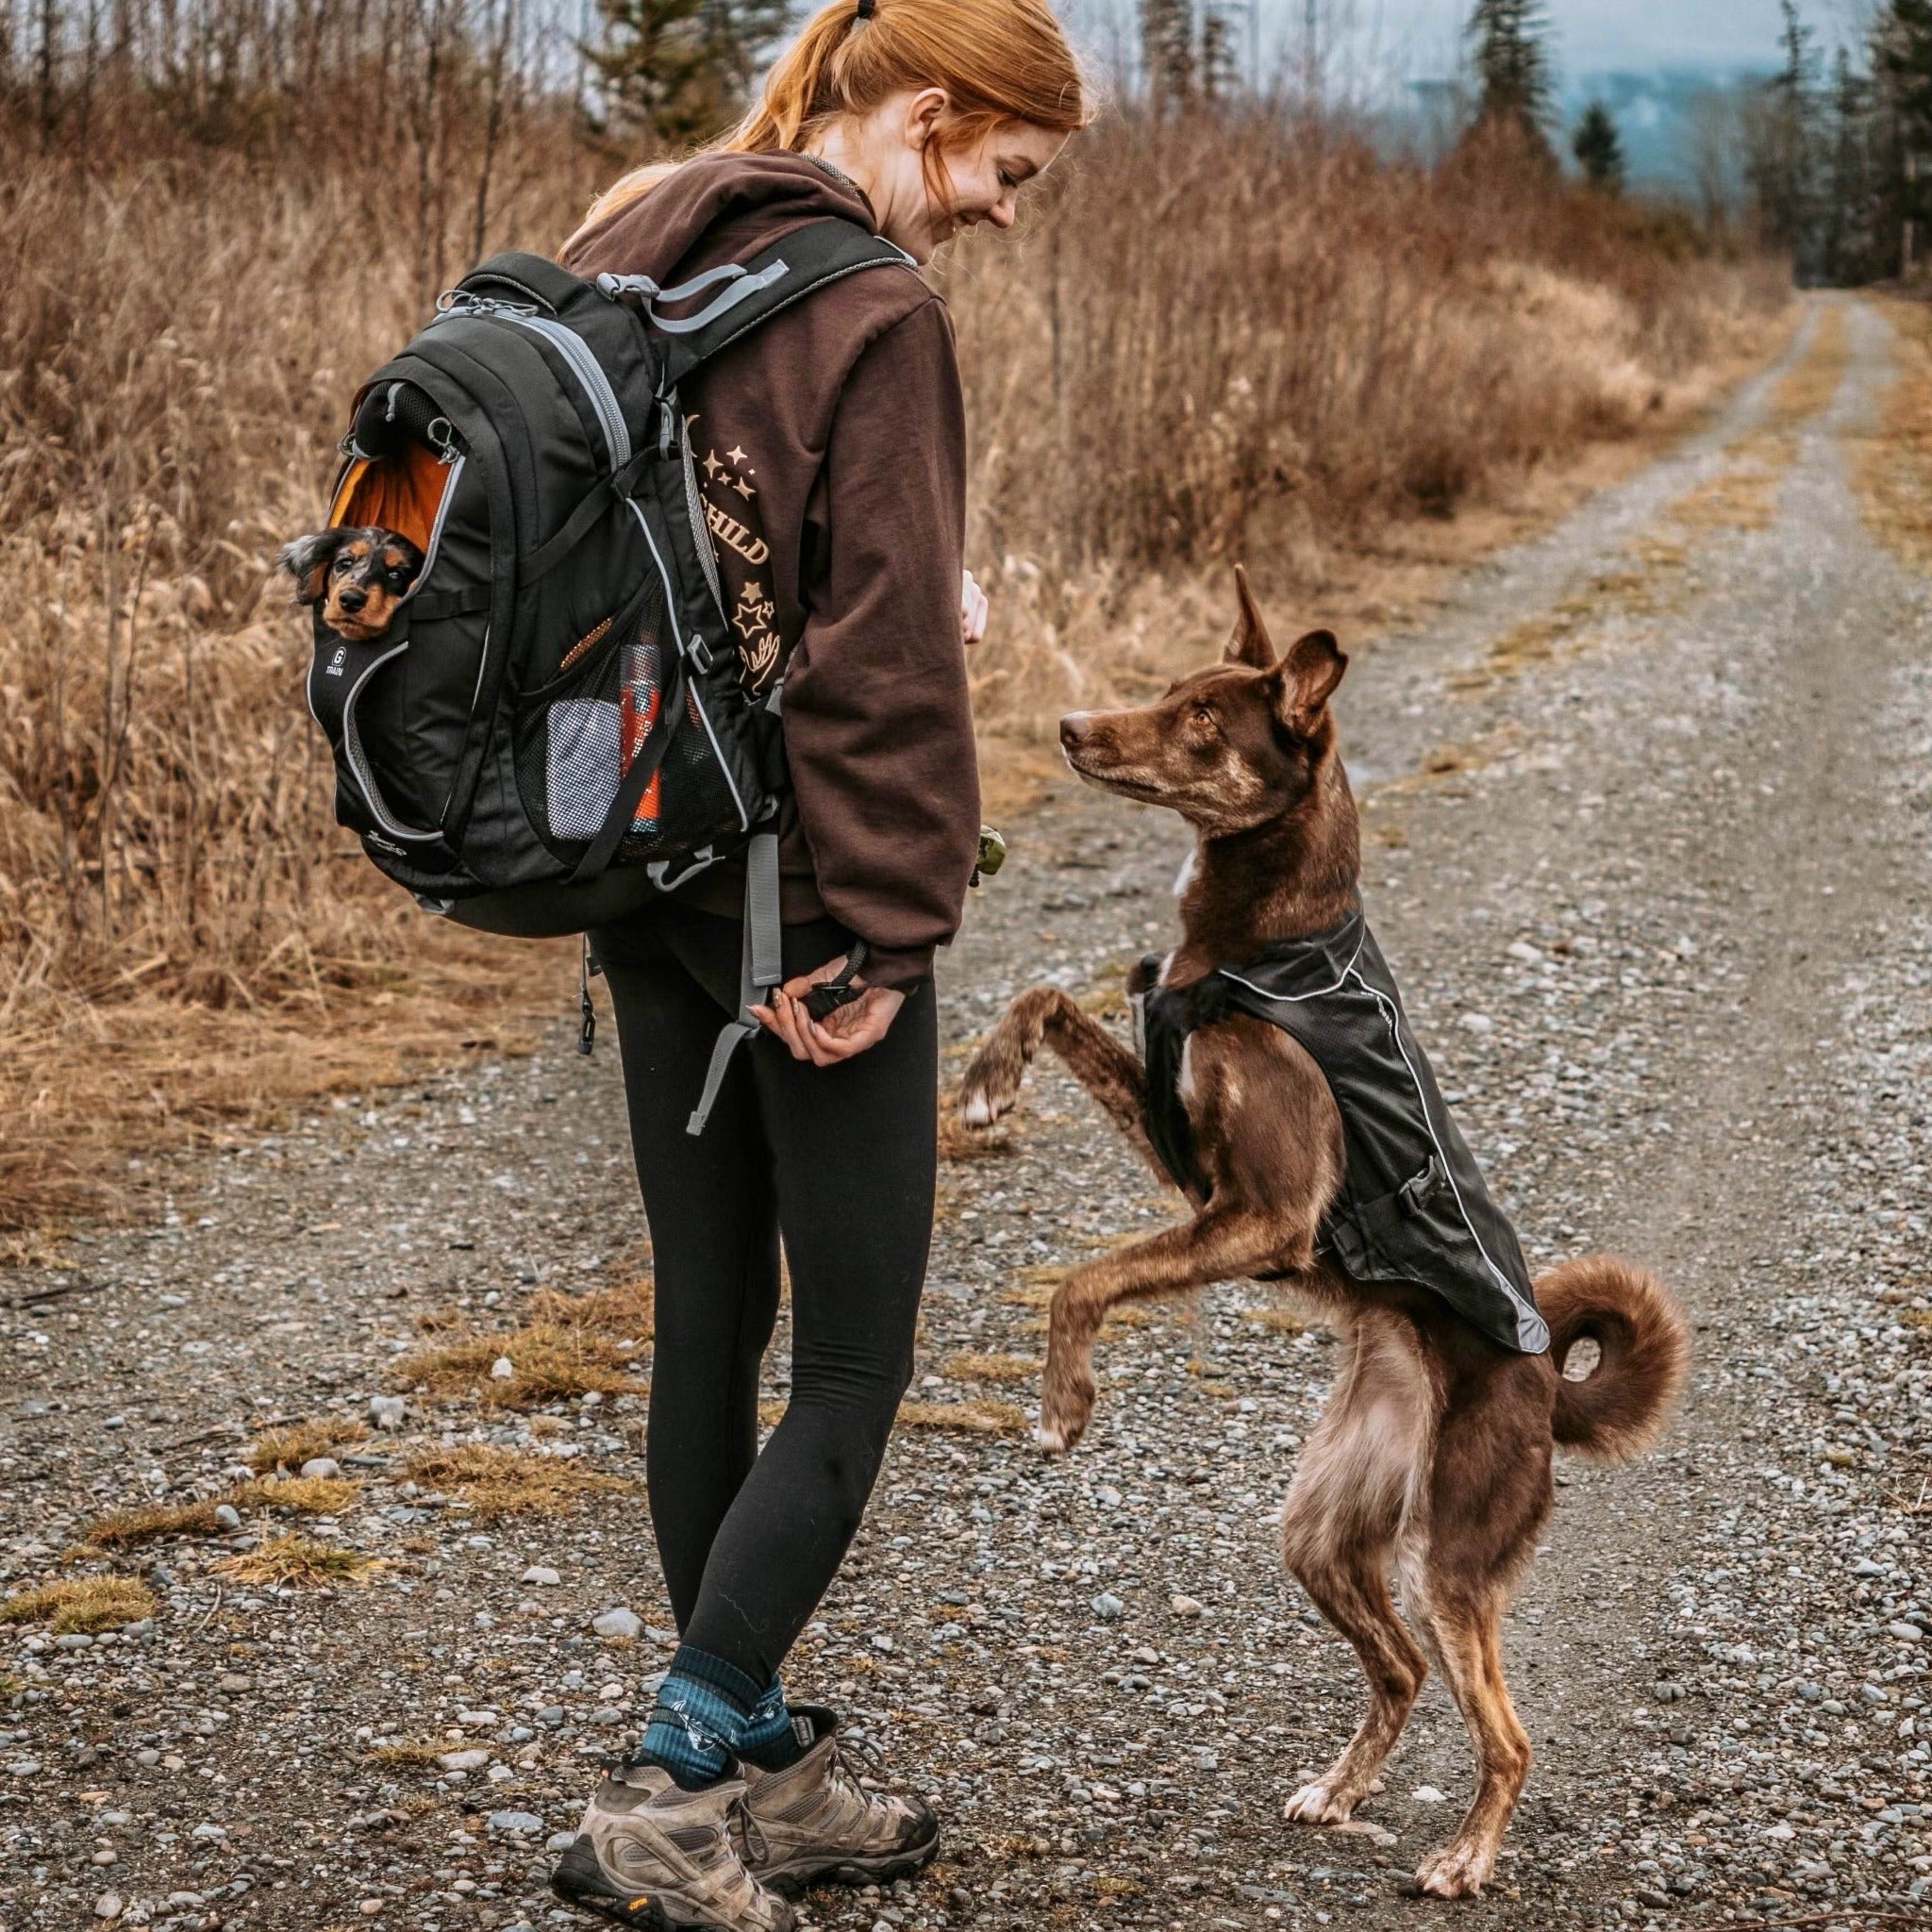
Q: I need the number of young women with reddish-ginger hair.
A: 1